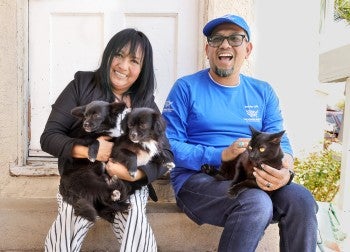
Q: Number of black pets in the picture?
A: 3